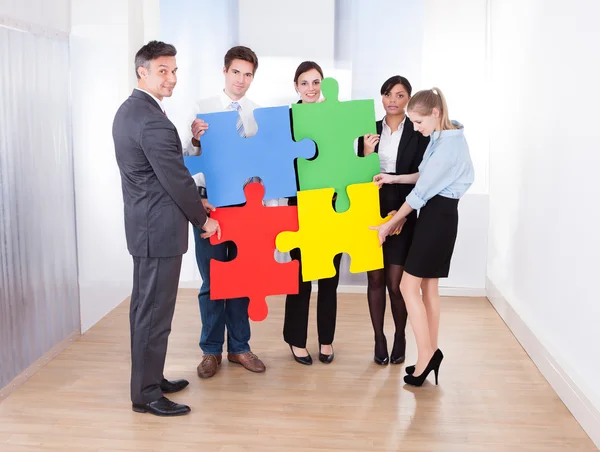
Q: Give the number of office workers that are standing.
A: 5